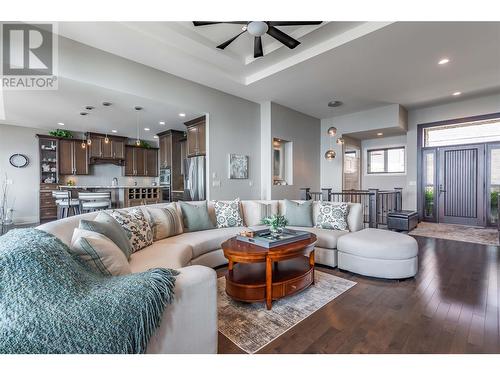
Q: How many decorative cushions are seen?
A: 9